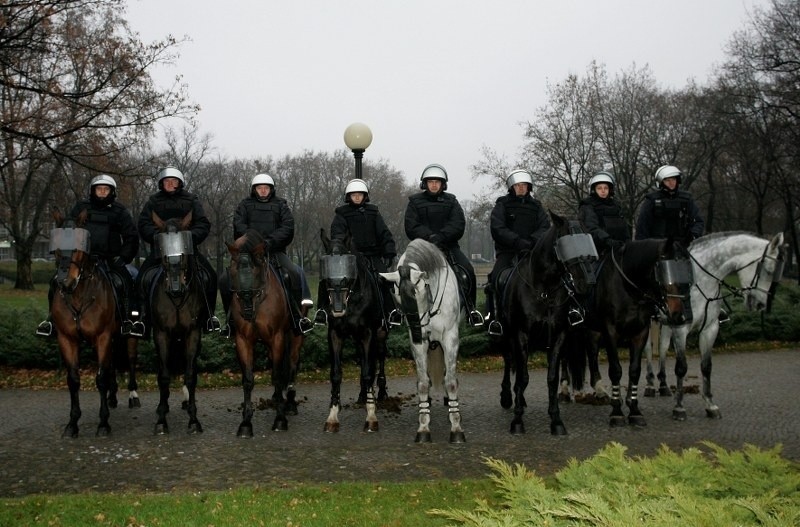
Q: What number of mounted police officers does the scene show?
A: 8